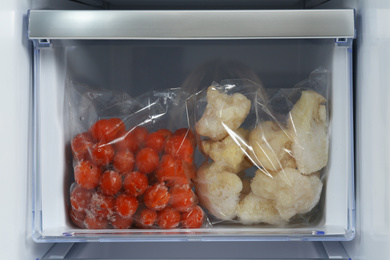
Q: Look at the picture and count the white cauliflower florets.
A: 7